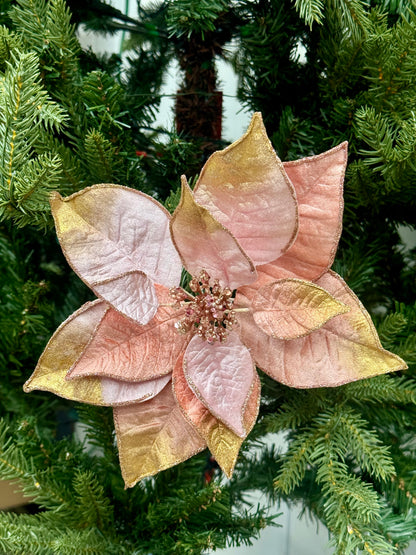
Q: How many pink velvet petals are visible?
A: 12